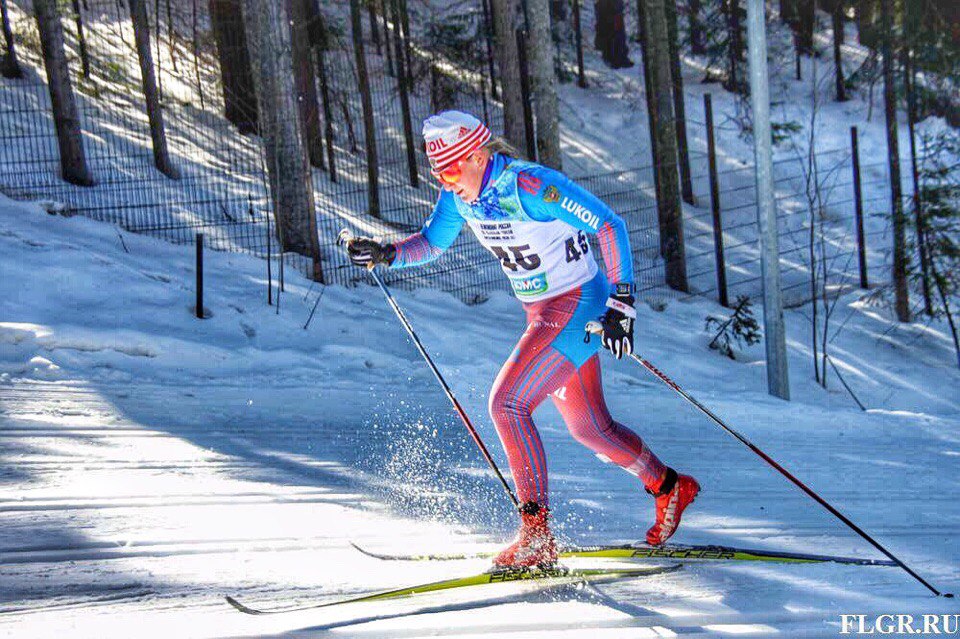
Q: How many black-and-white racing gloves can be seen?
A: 2